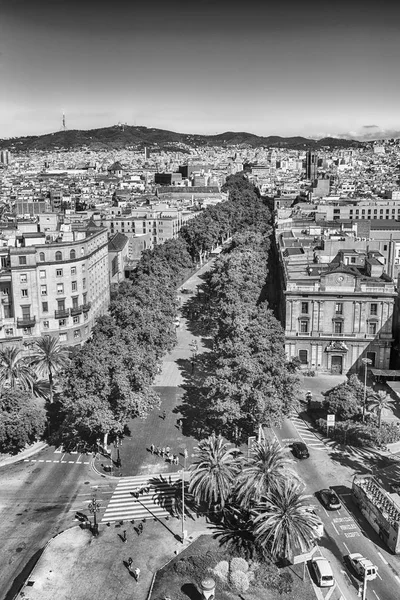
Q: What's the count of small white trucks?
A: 2